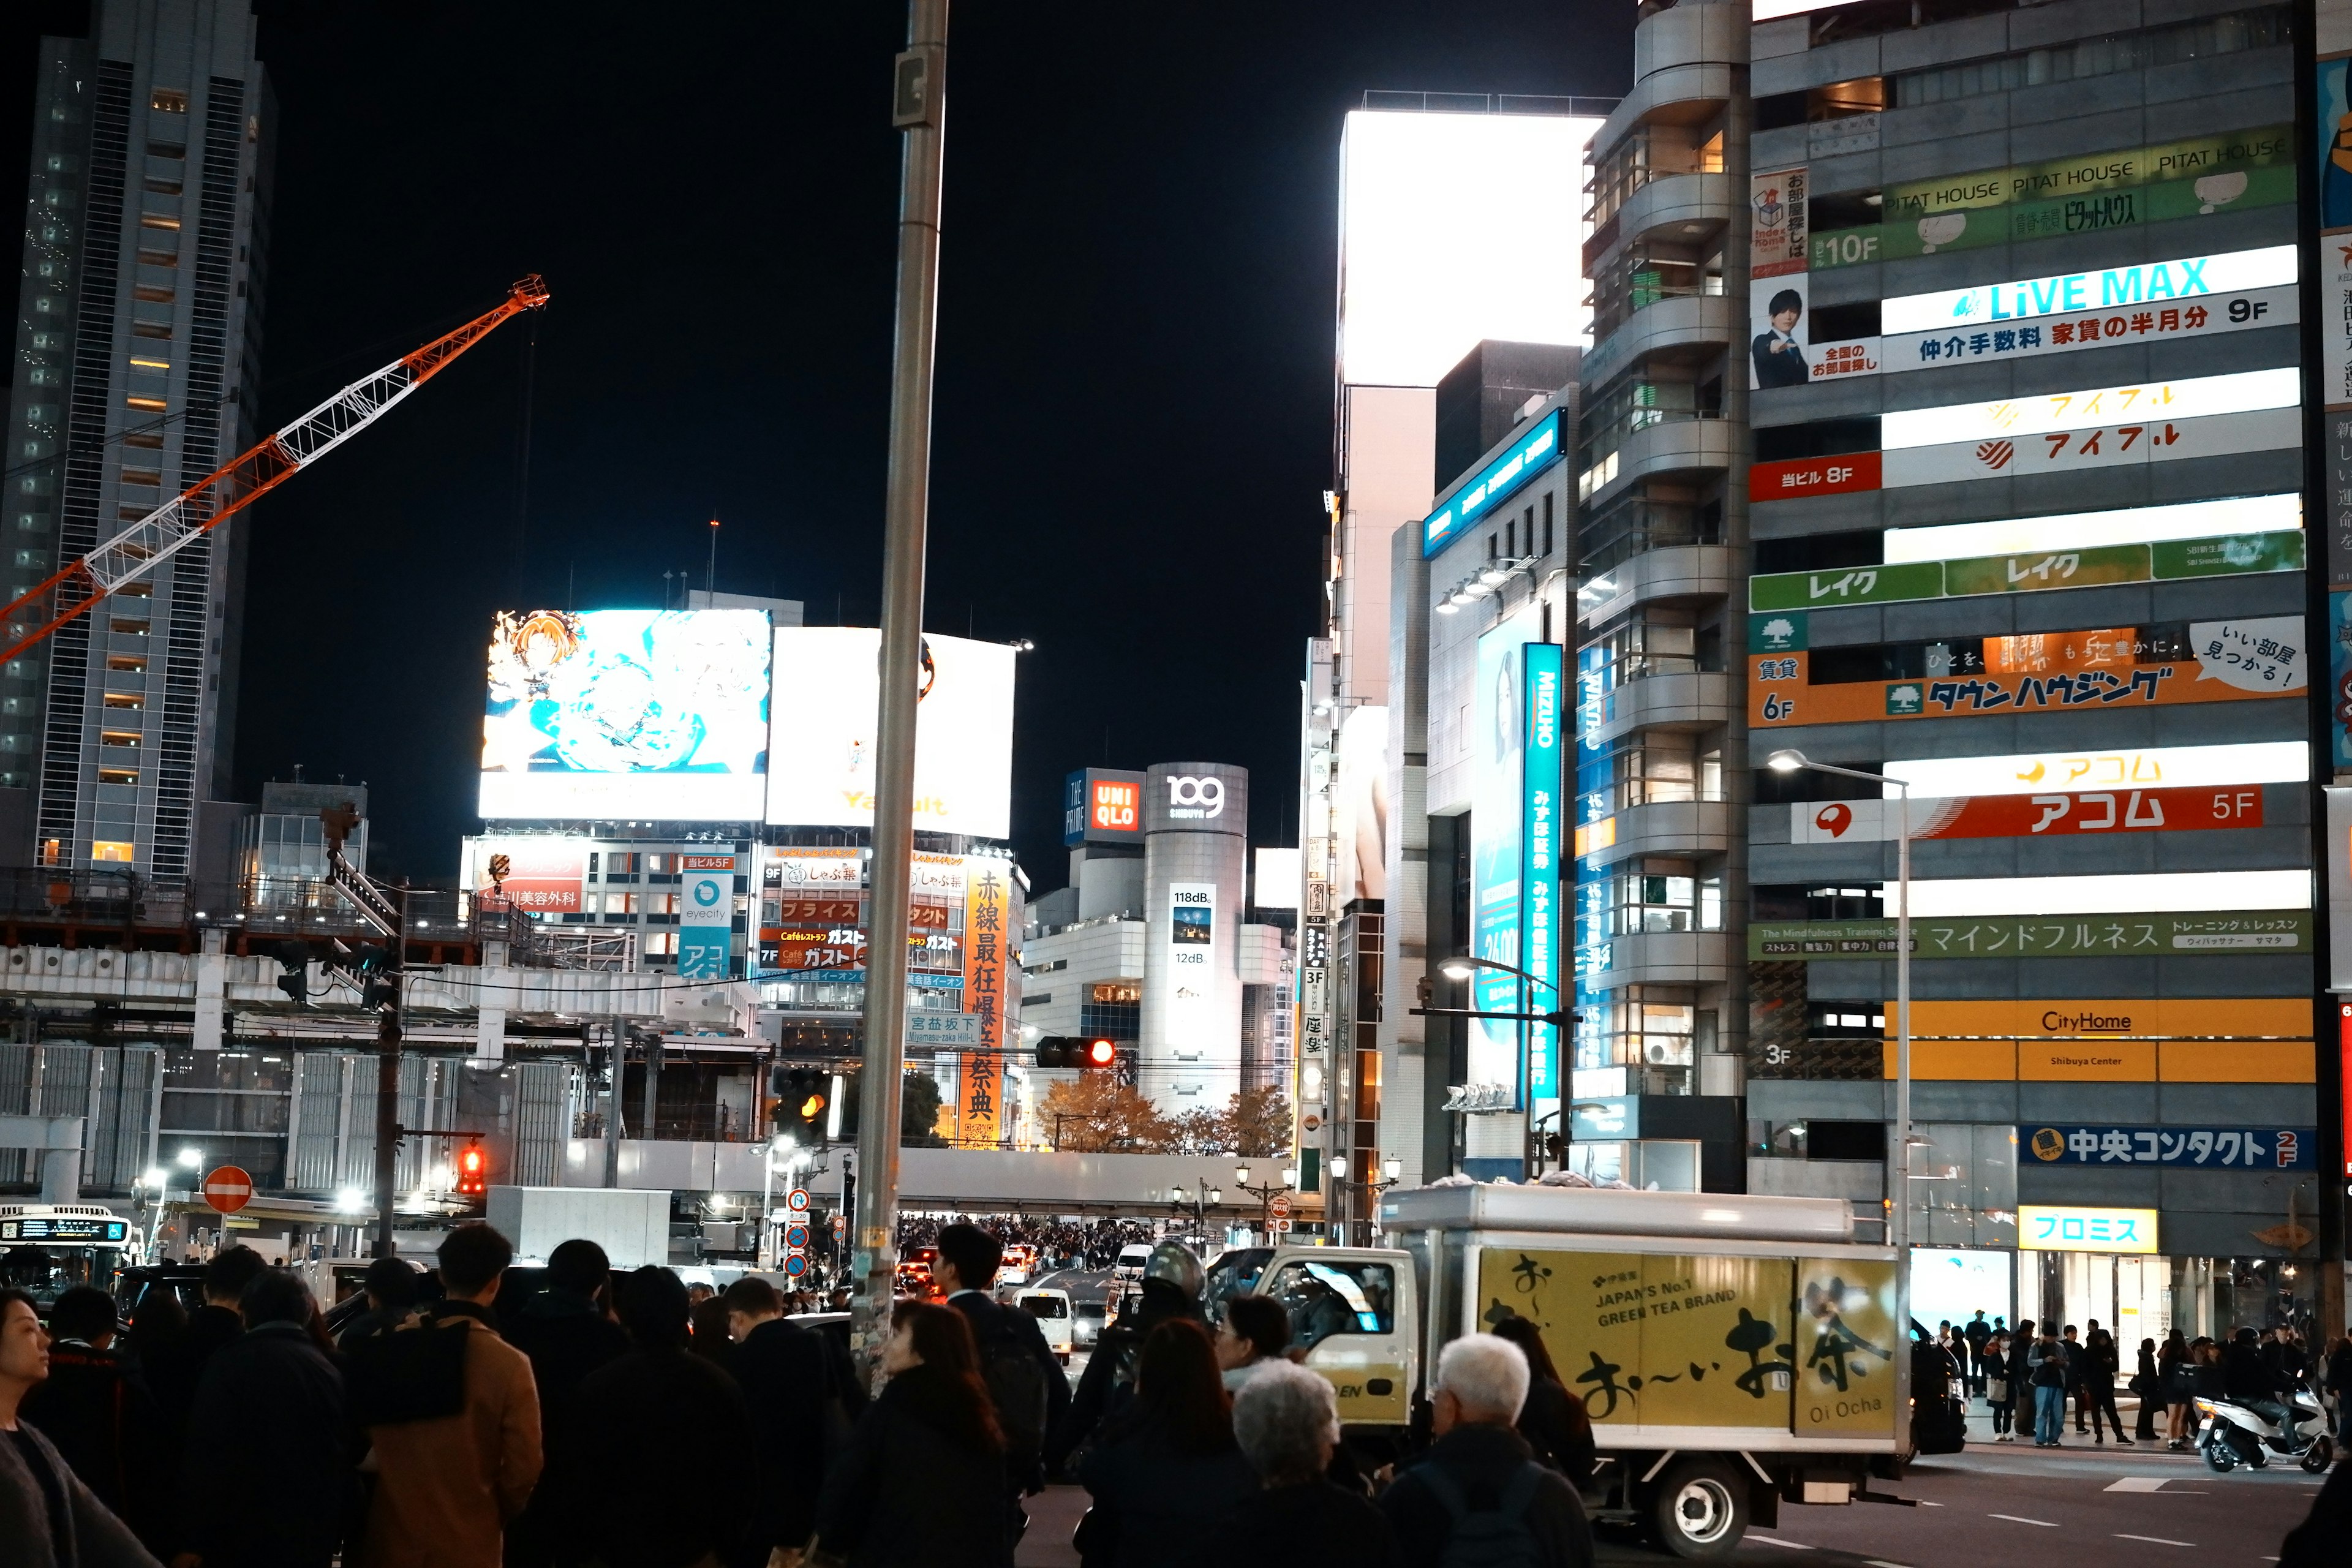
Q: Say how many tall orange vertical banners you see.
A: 1